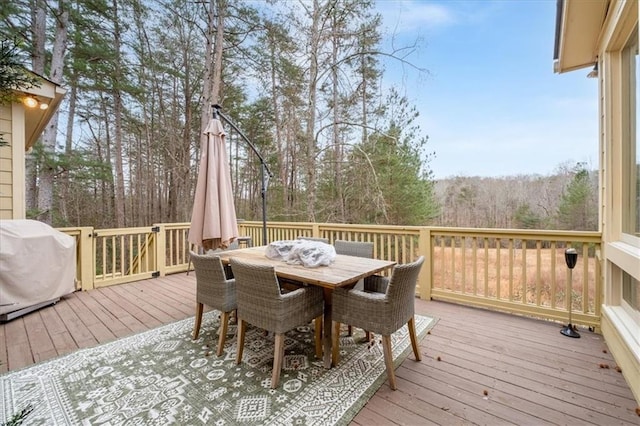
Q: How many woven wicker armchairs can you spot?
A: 5